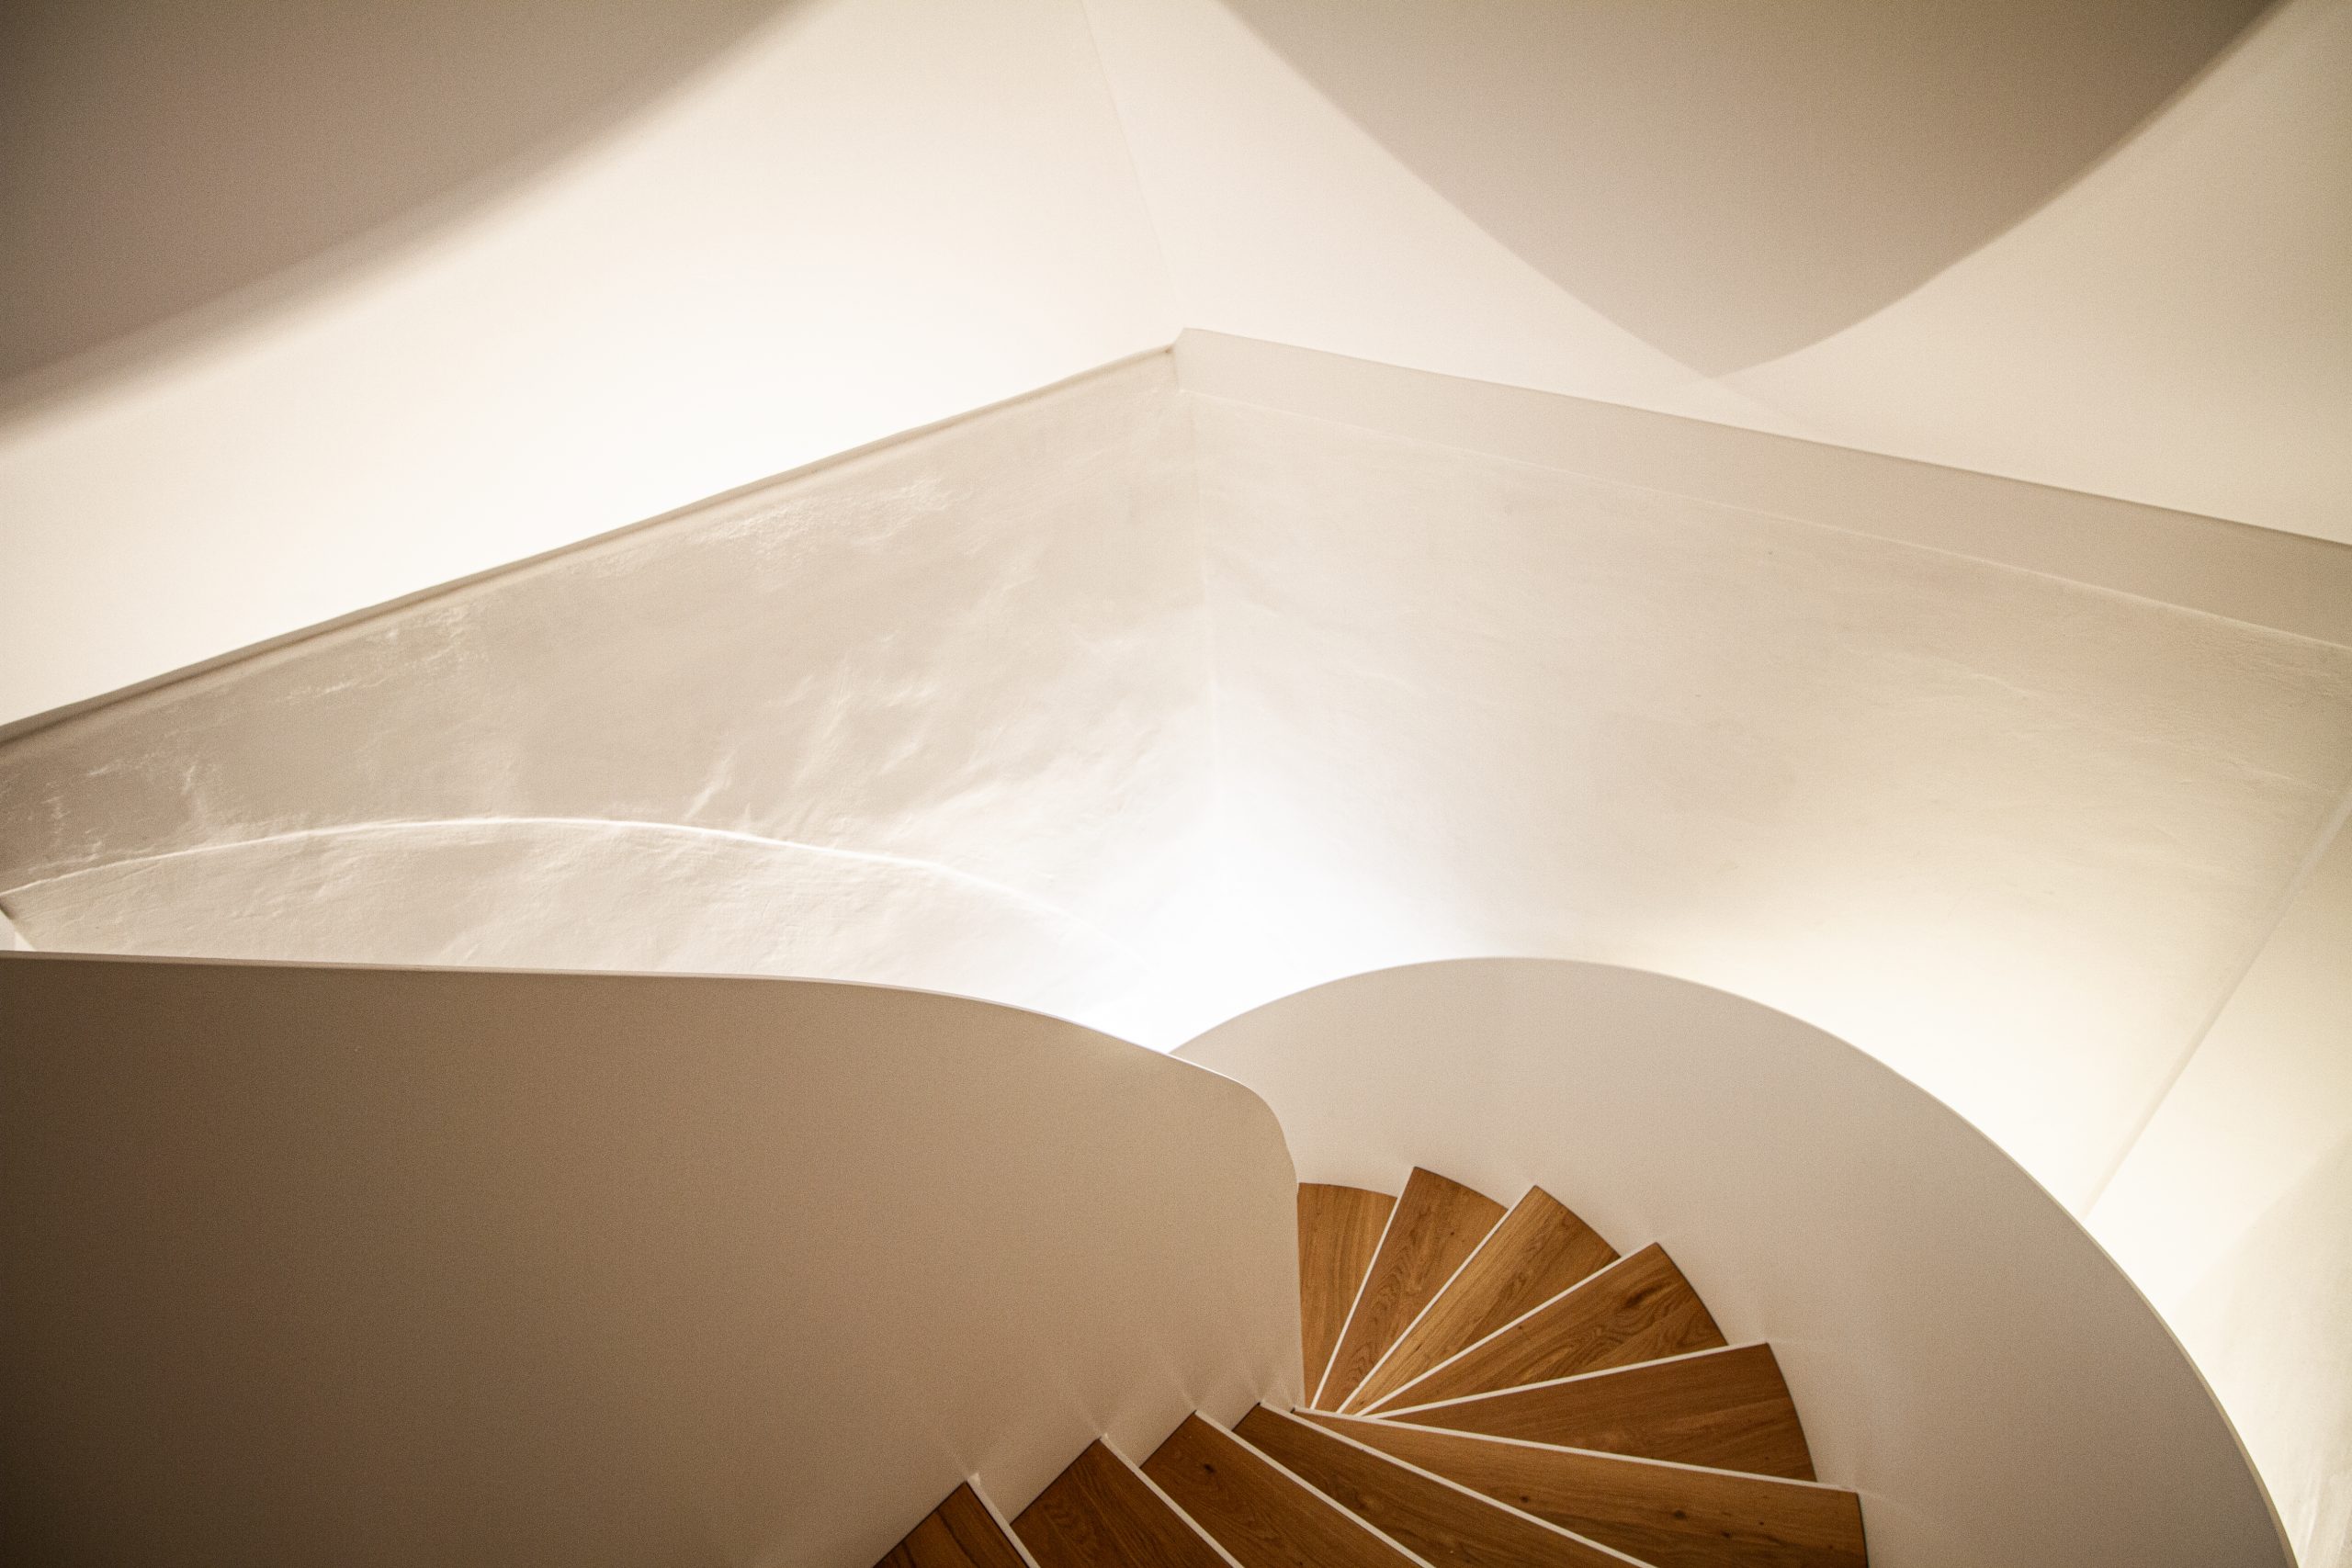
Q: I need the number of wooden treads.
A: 10